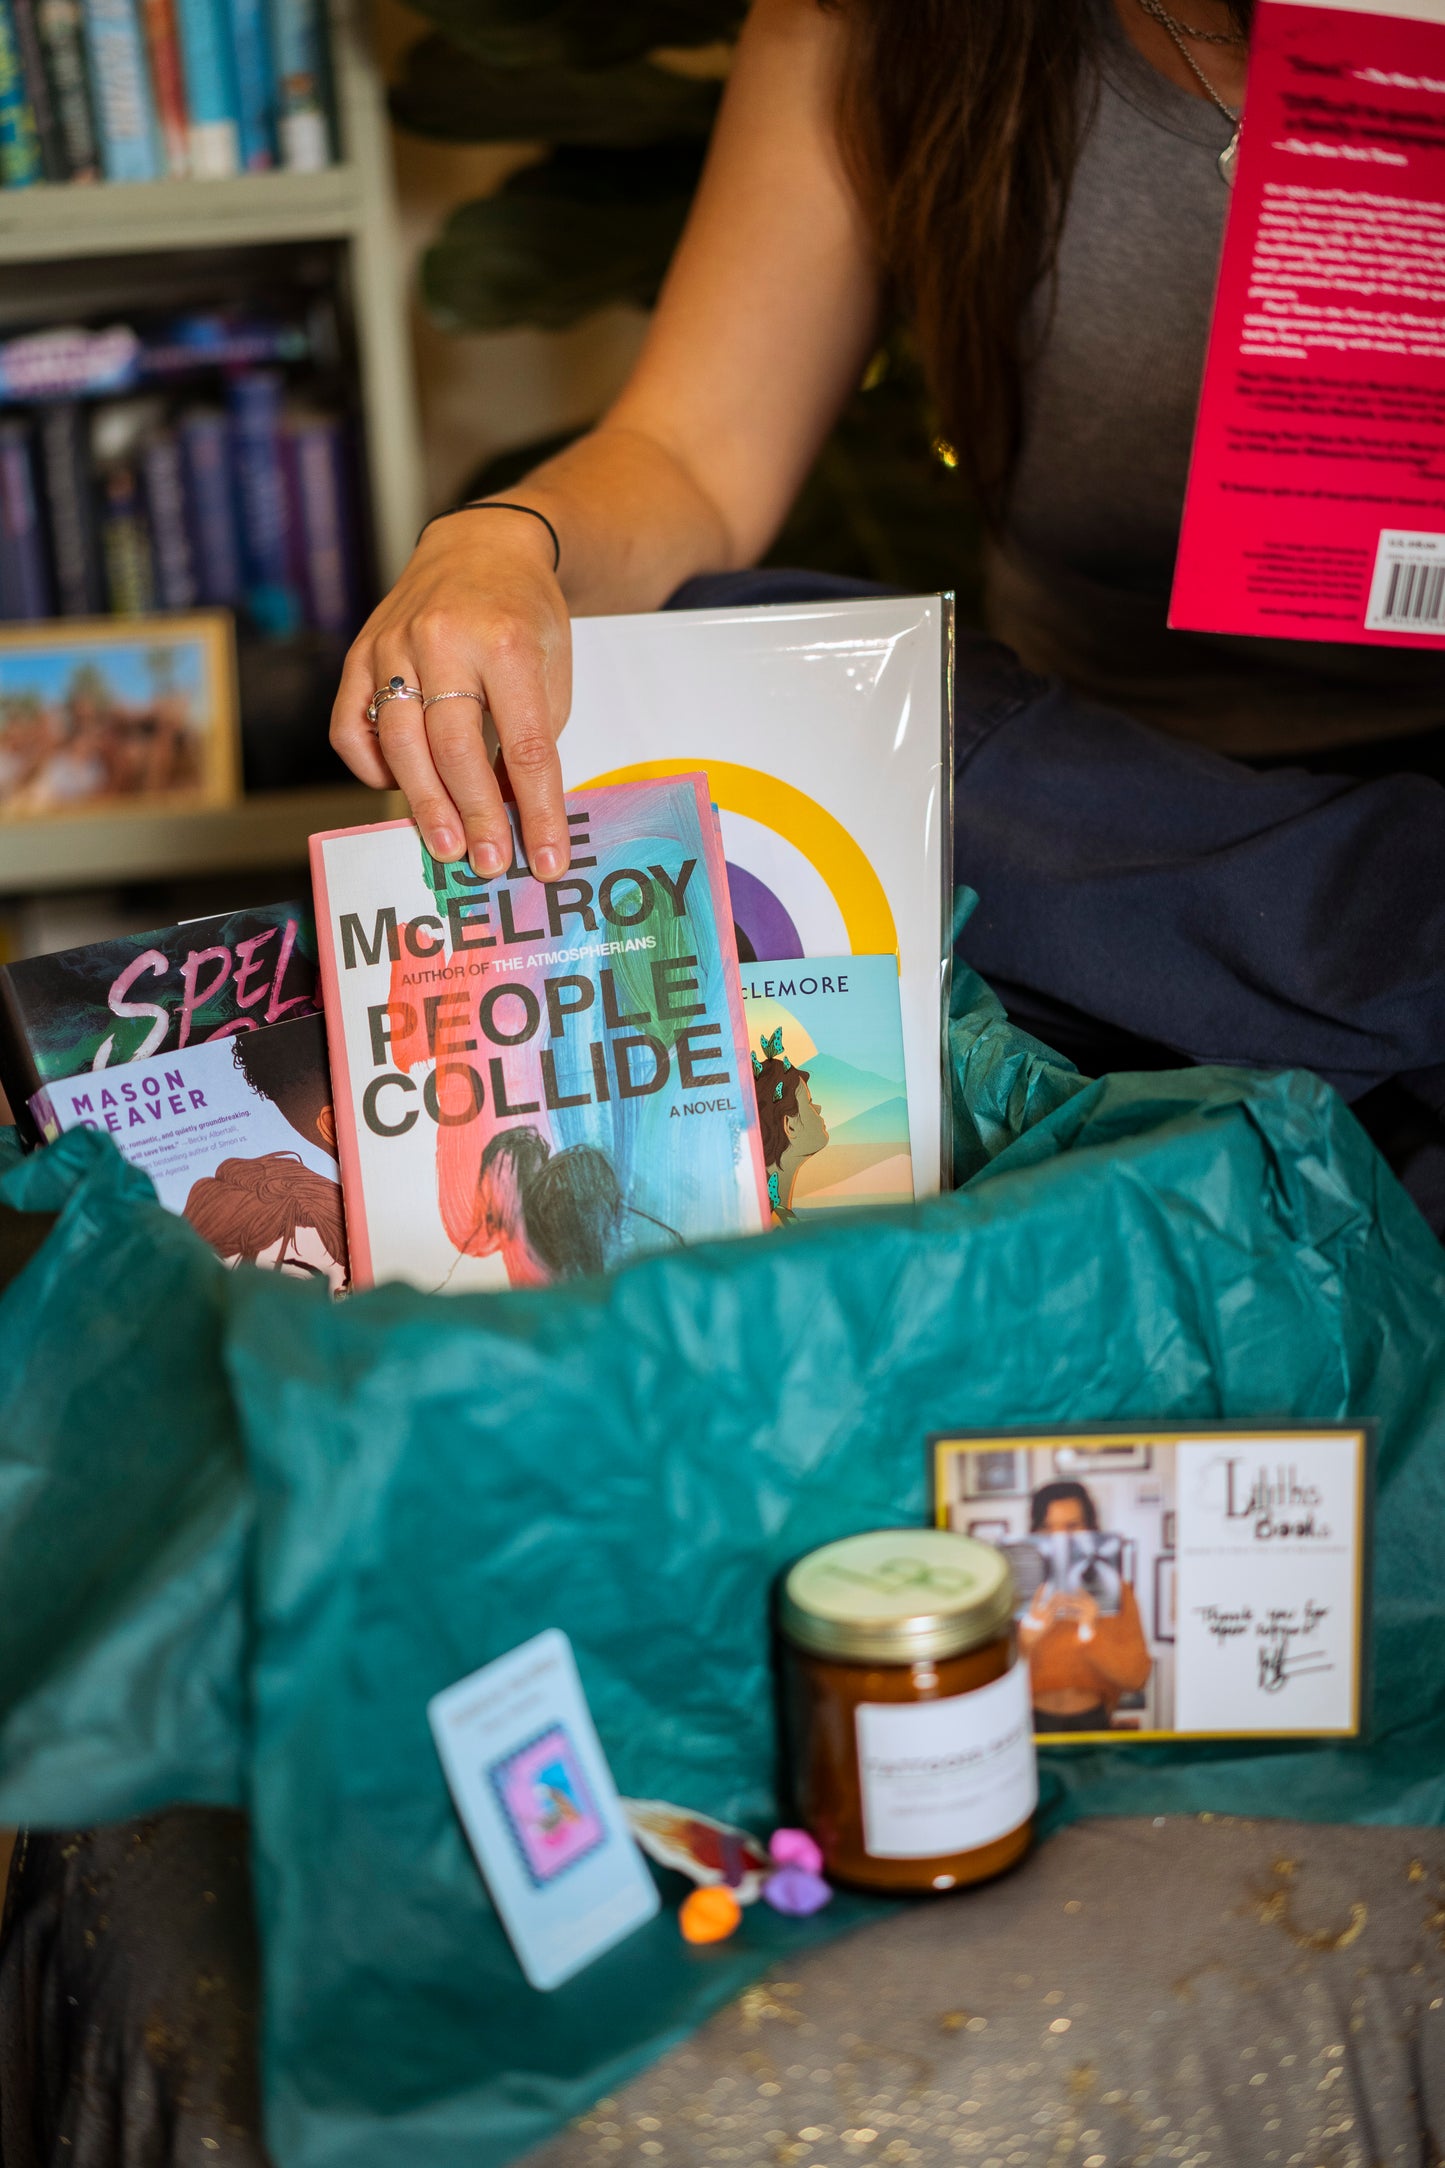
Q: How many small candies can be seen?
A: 3